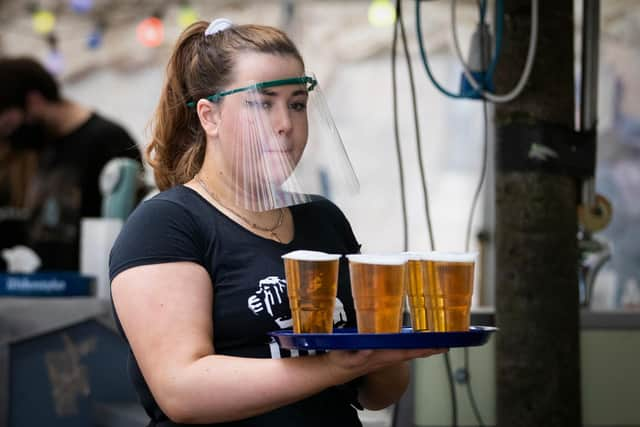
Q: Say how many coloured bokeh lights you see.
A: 7